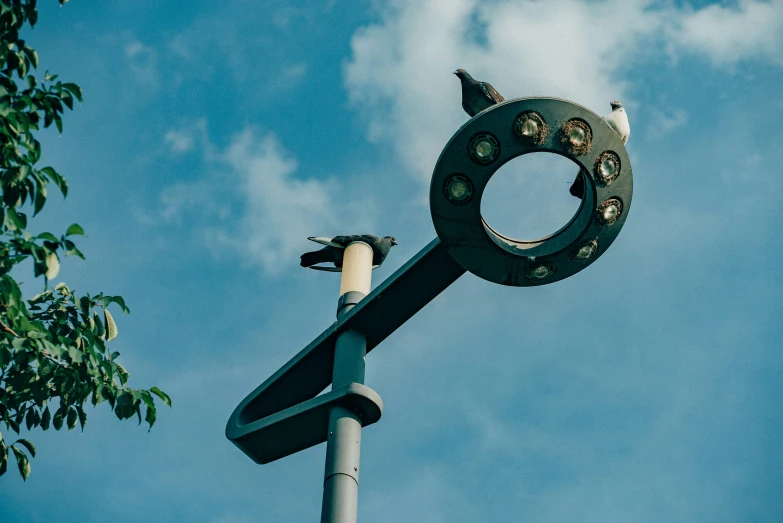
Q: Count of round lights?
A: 8